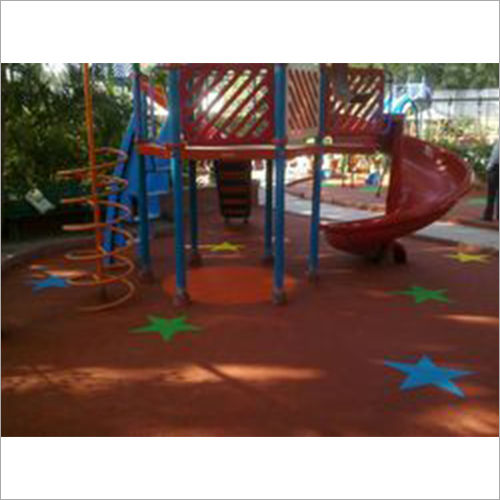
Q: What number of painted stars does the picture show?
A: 6